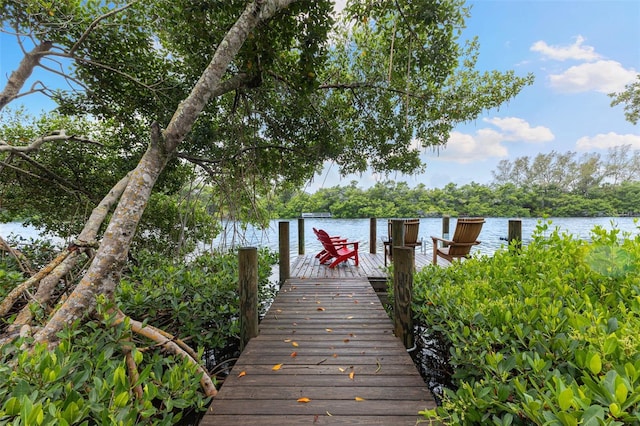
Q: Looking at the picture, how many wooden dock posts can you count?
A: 8